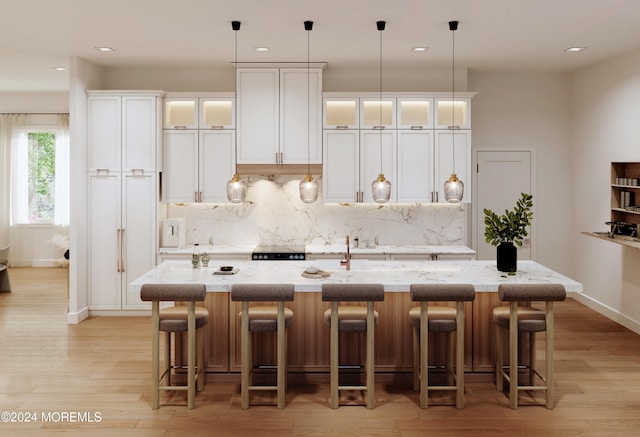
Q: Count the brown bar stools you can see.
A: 5